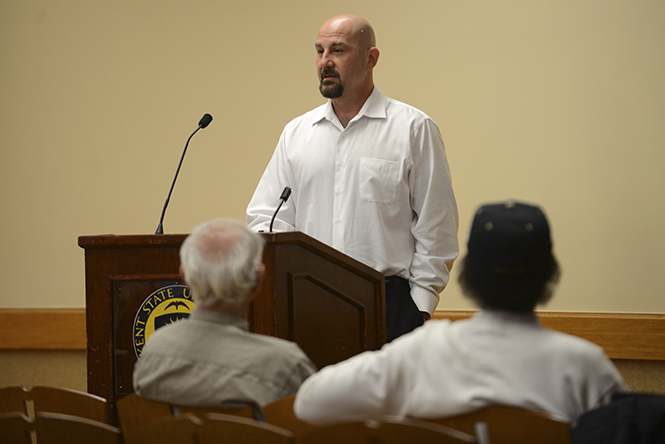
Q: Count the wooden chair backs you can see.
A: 7